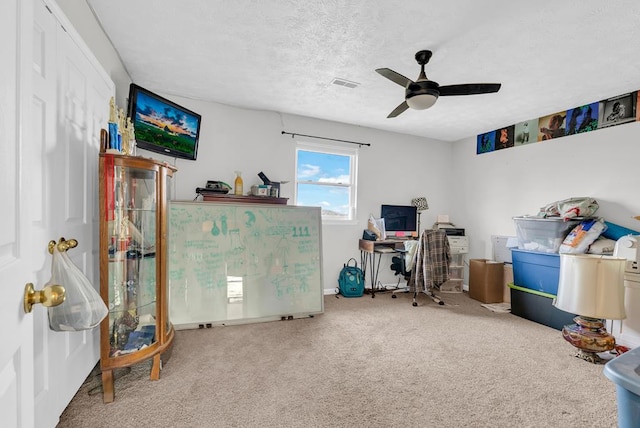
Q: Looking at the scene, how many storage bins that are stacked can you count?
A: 3